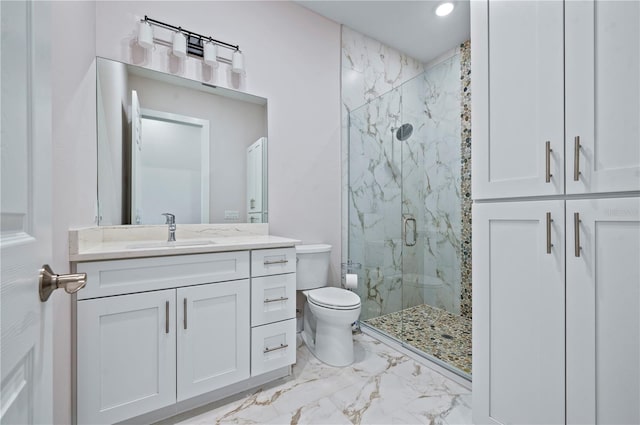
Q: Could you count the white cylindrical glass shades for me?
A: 4